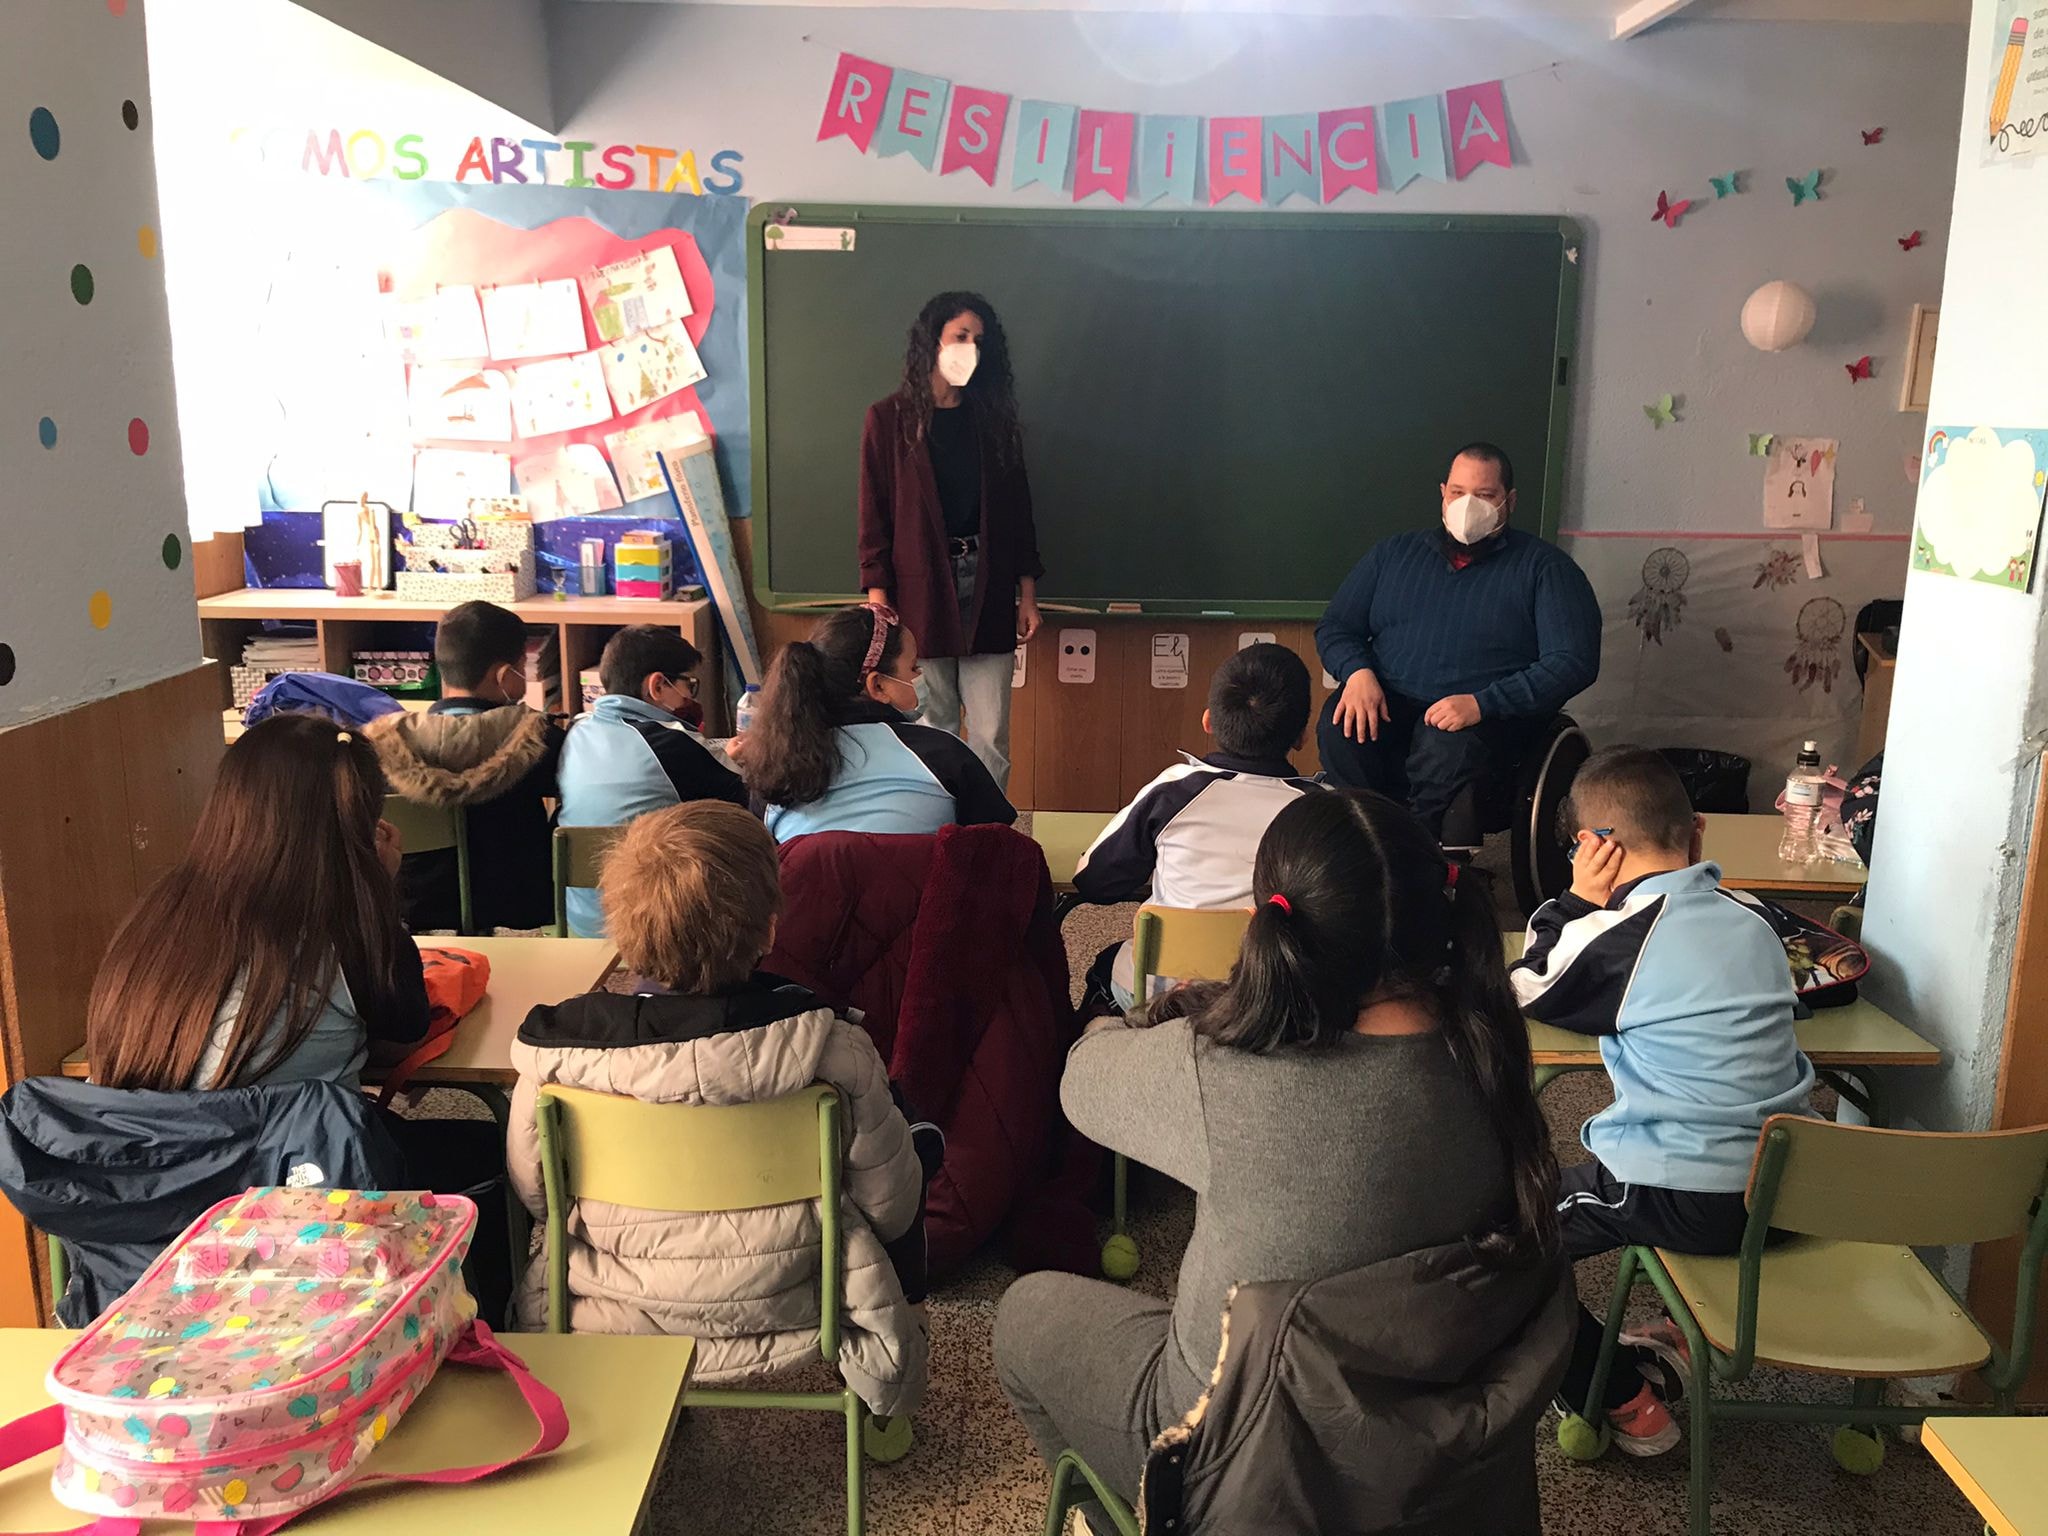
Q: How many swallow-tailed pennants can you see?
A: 11